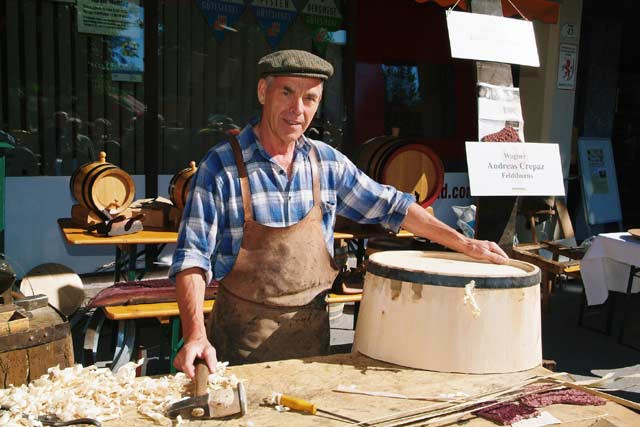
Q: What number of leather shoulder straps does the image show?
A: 2